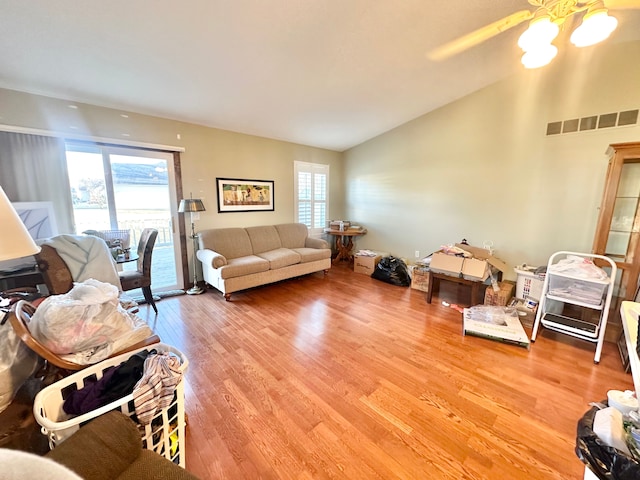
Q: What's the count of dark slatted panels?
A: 5